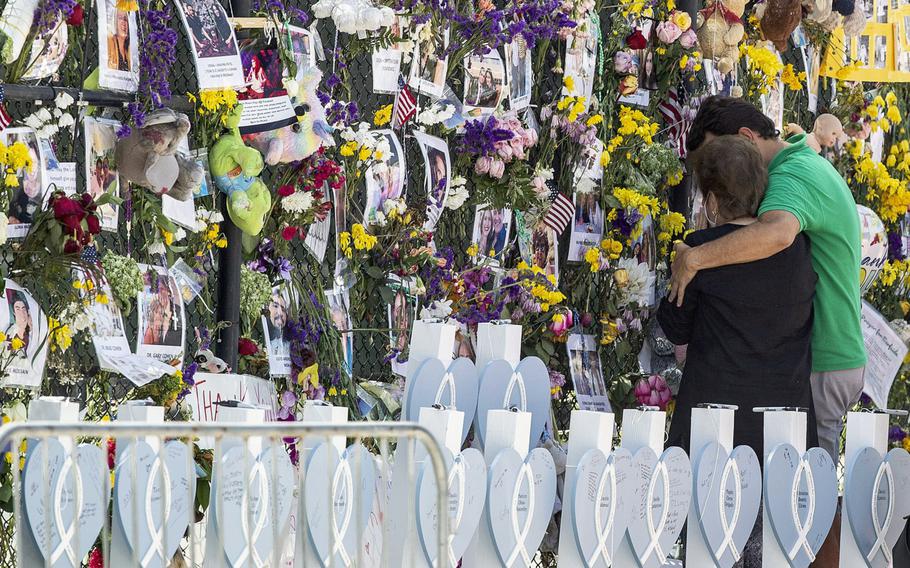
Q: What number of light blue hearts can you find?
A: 13